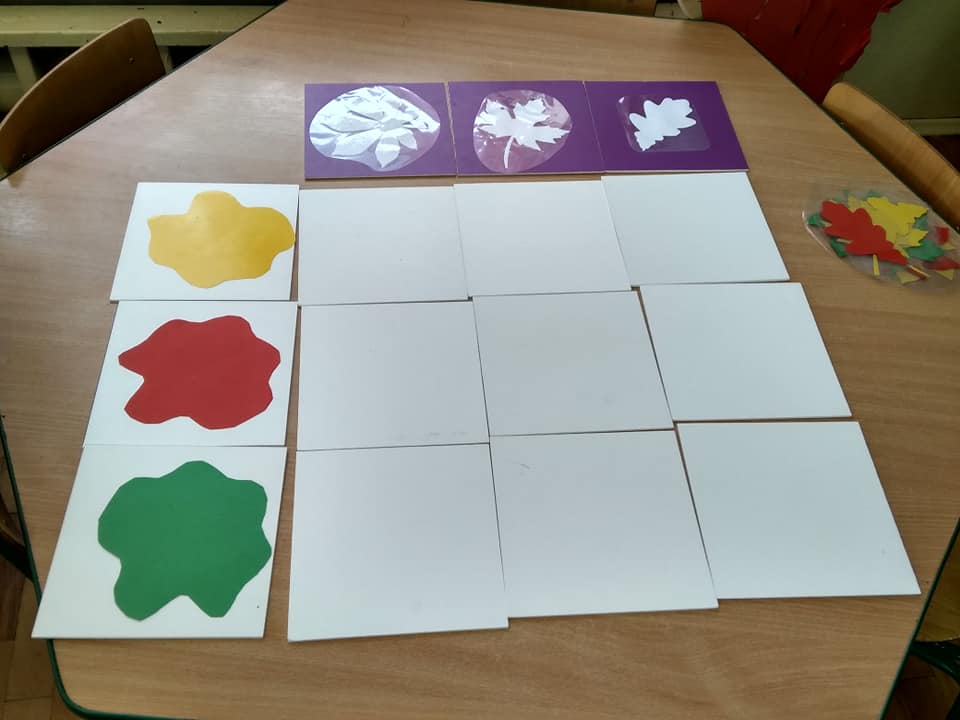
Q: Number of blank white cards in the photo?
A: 9